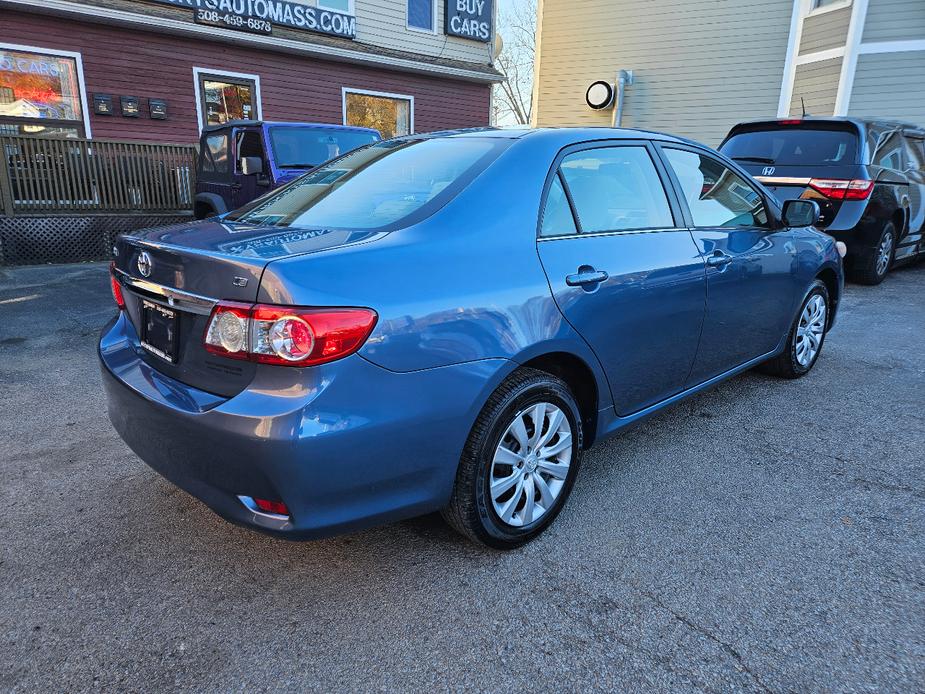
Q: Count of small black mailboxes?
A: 3